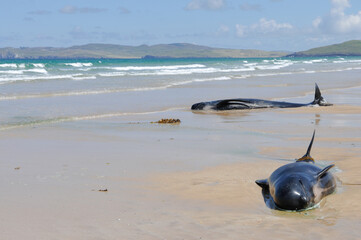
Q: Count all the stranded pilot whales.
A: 2